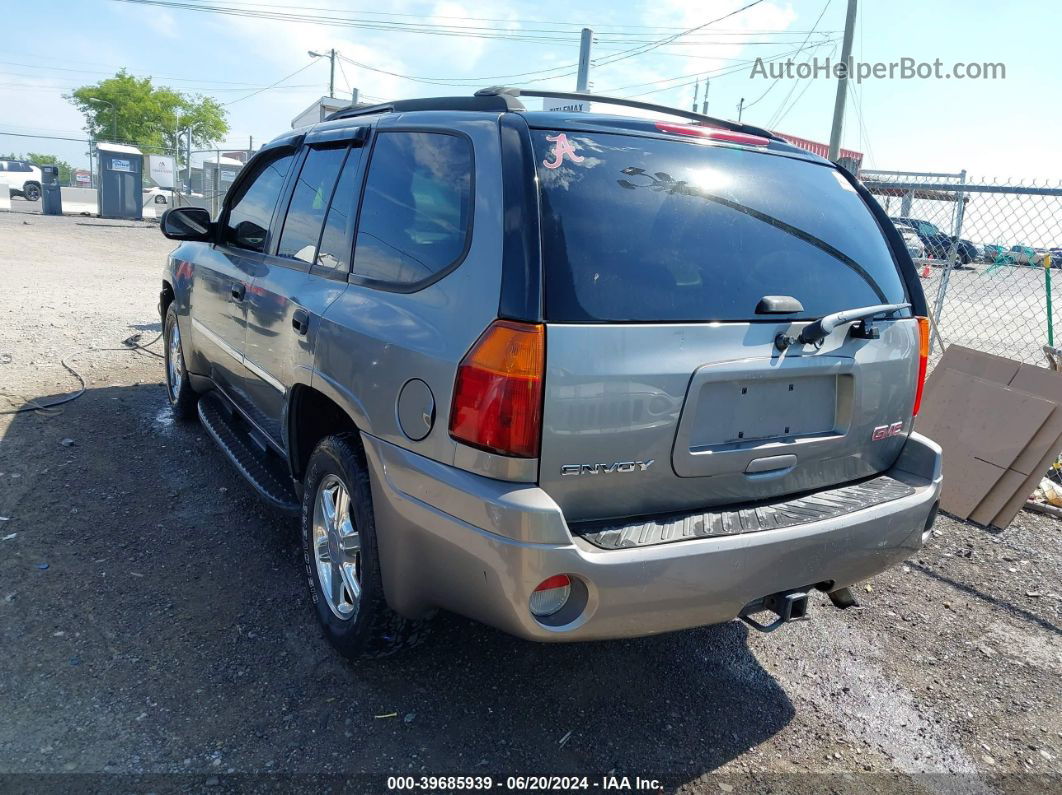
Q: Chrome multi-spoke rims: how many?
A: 2